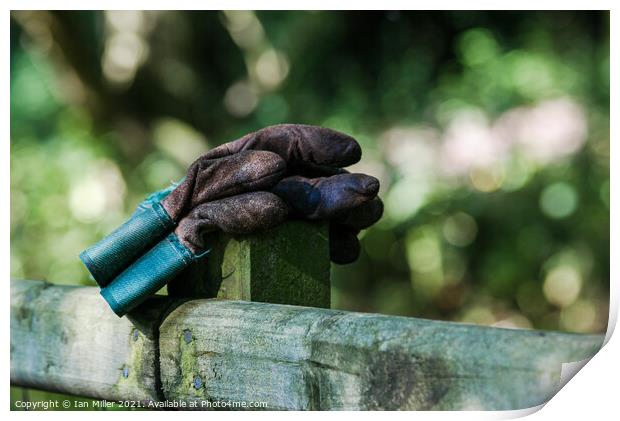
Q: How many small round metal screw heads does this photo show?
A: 4